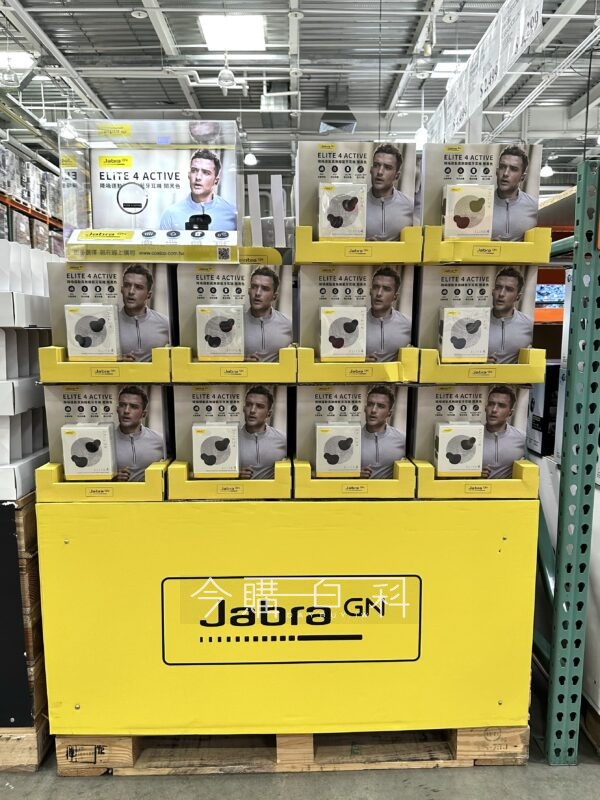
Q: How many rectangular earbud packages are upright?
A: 10